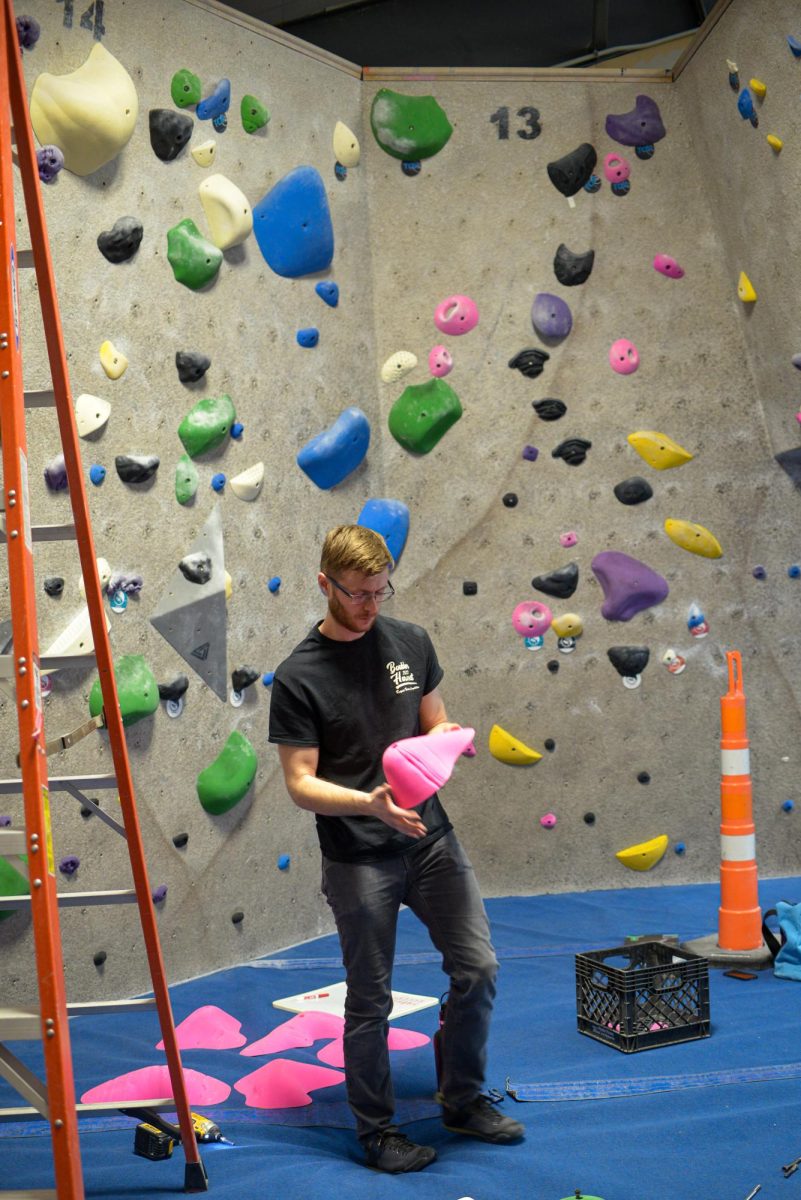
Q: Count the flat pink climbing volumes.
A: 5